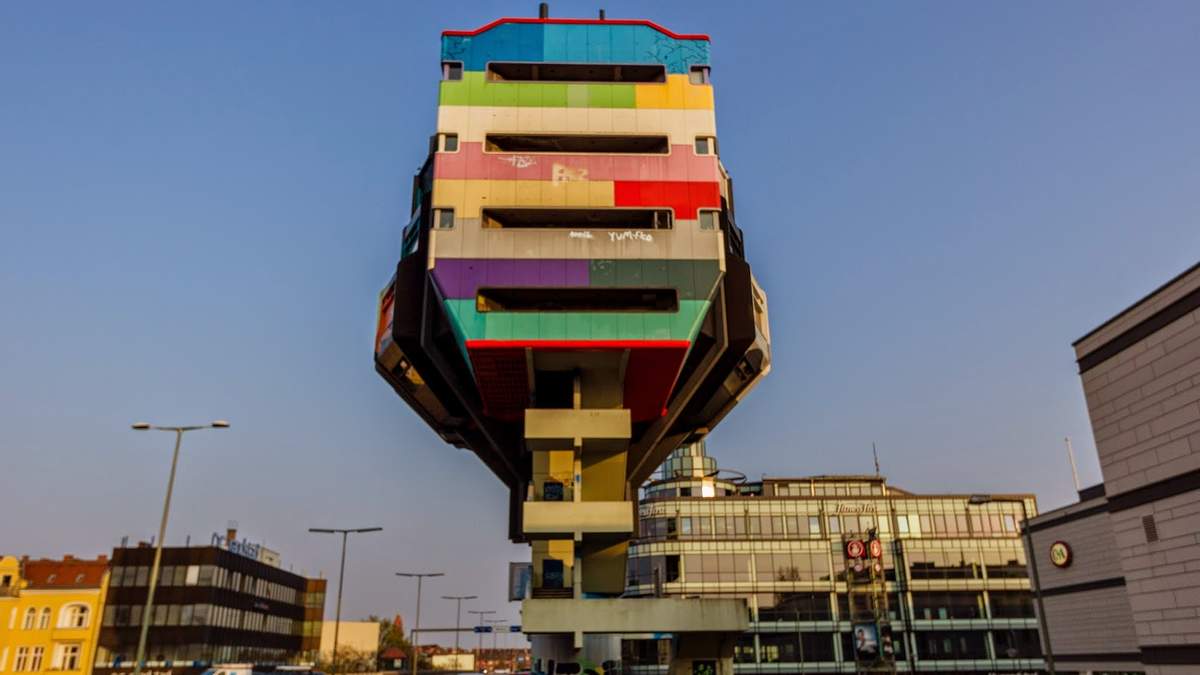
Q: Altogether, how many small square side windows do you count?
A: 6